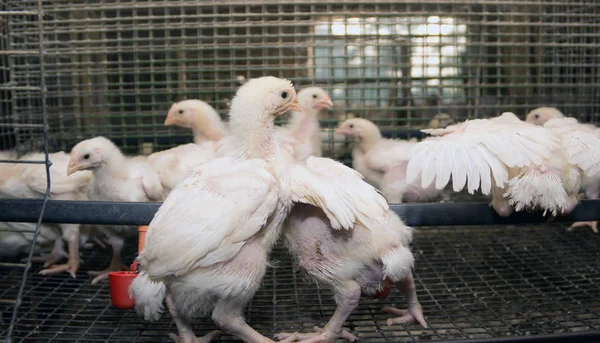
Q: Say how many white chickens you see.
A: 9